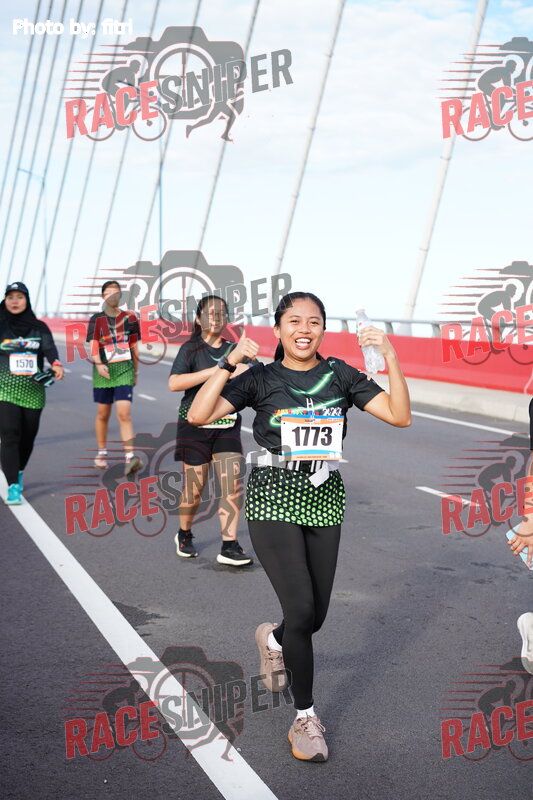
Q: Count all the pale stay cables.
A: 11